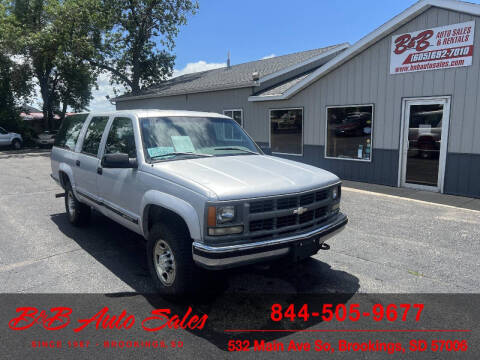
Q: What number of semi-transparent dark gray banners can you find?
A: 1